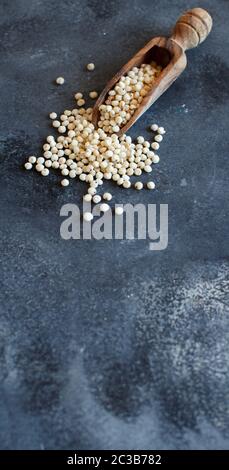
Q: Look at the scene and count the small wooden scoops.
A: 1